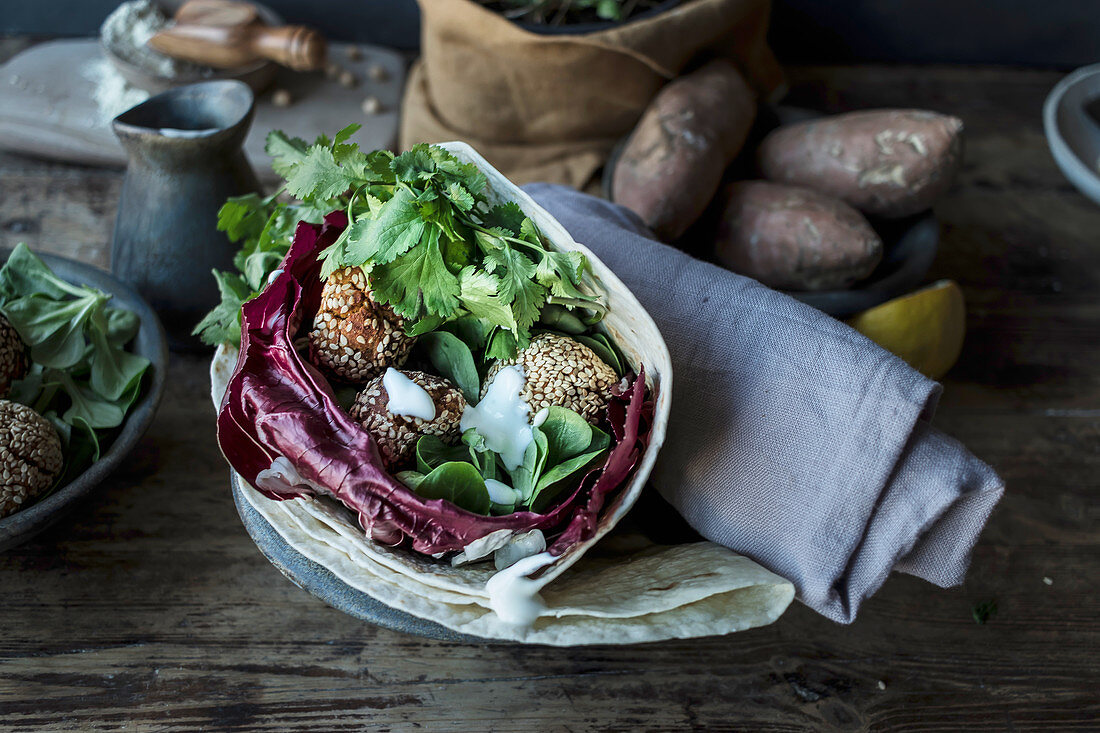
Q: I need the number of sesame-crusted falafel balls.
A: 5